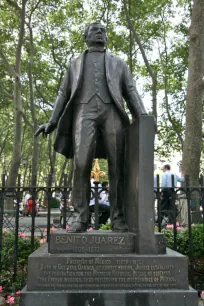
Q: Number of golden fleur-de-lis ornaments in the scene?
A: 1